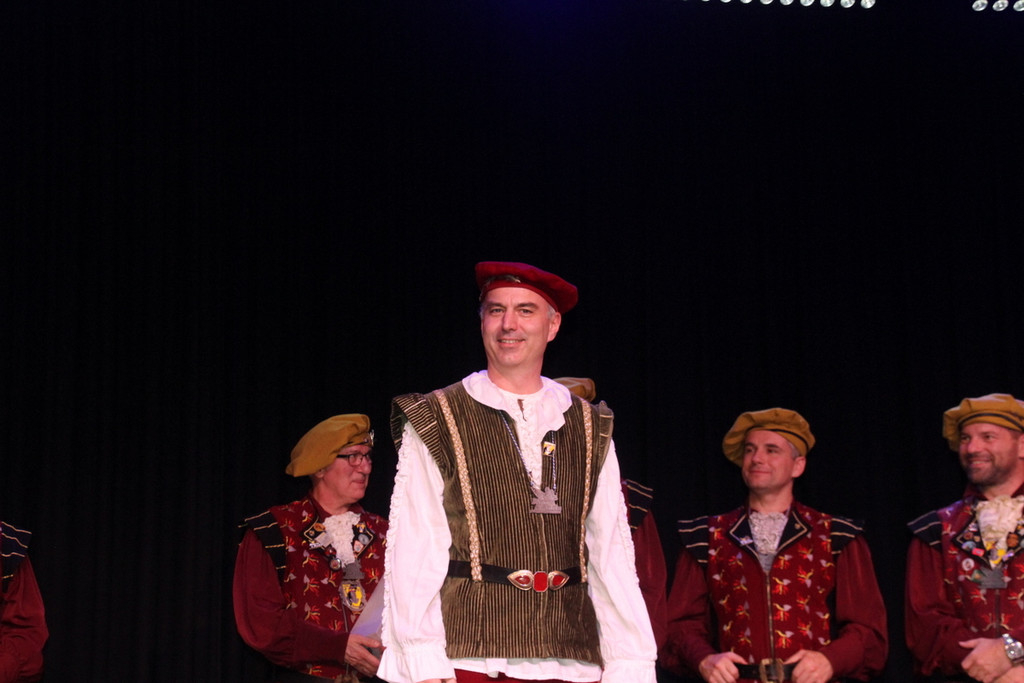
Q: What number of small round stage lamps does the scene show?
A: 12